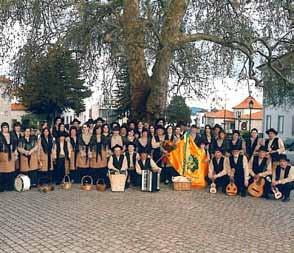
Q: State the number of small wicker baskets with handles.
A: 4